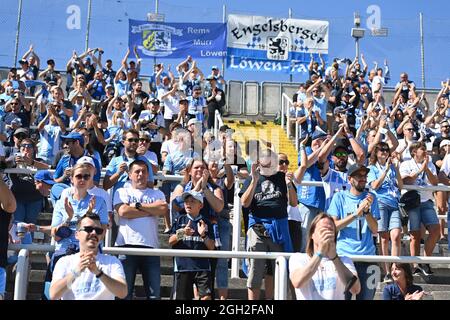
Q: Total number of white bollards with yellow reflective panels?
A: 0